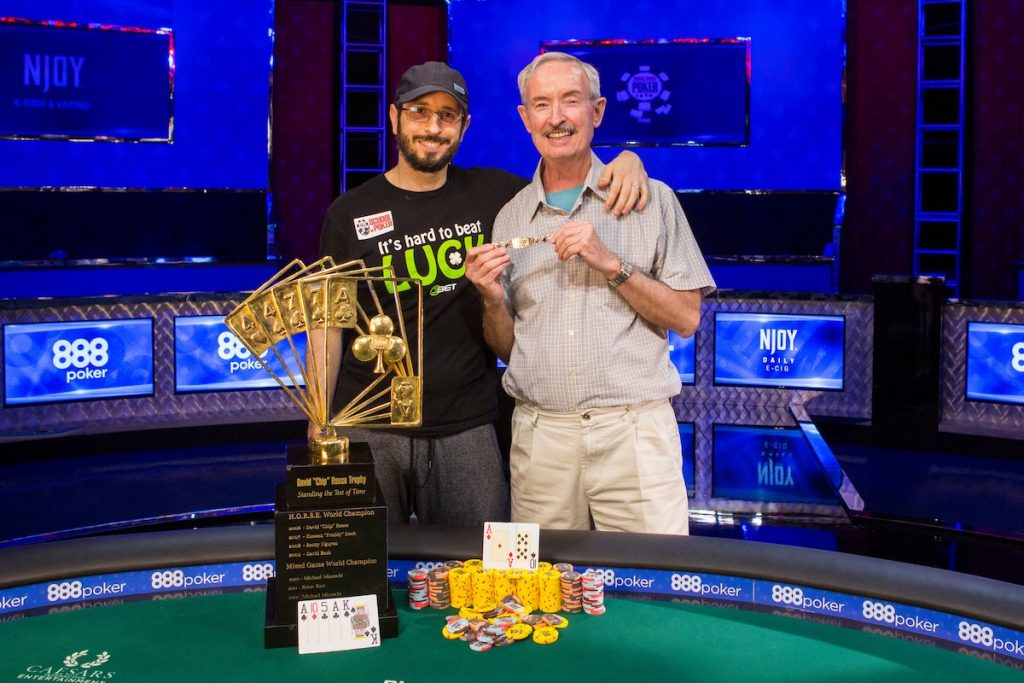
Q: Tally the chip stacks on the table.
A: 13